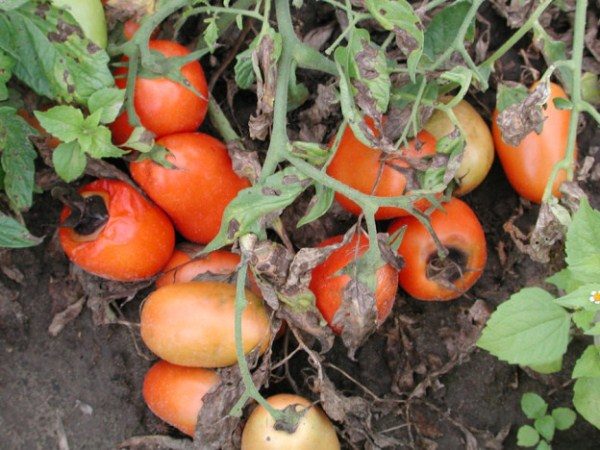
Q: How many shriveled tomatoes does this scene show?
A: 2